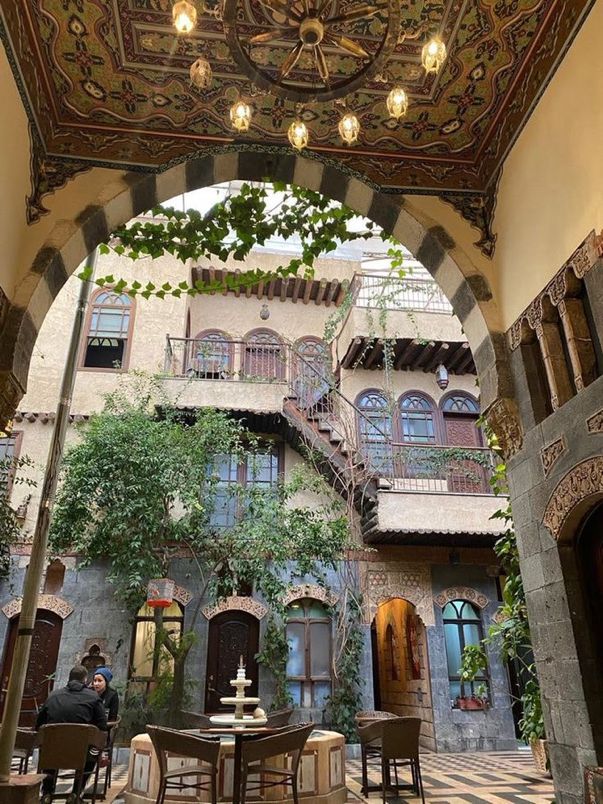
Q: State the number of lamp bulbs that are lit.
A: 6